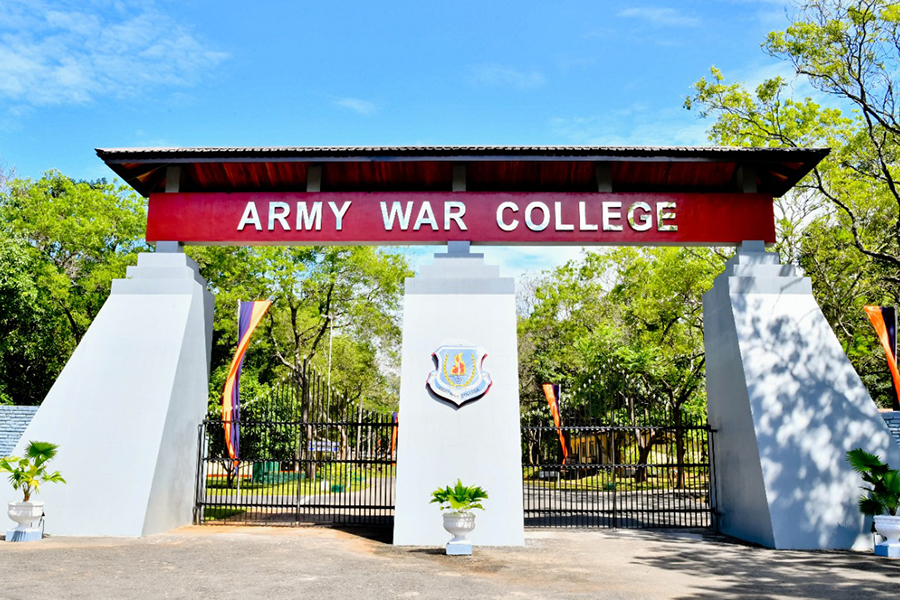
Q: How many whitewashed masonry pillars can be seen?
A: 3